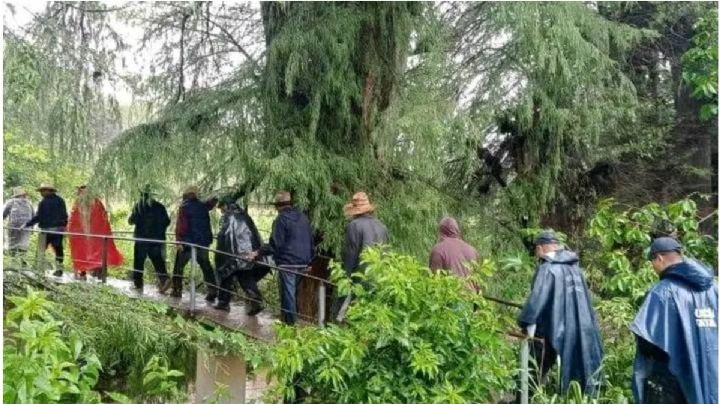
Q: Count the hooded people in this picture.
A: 1